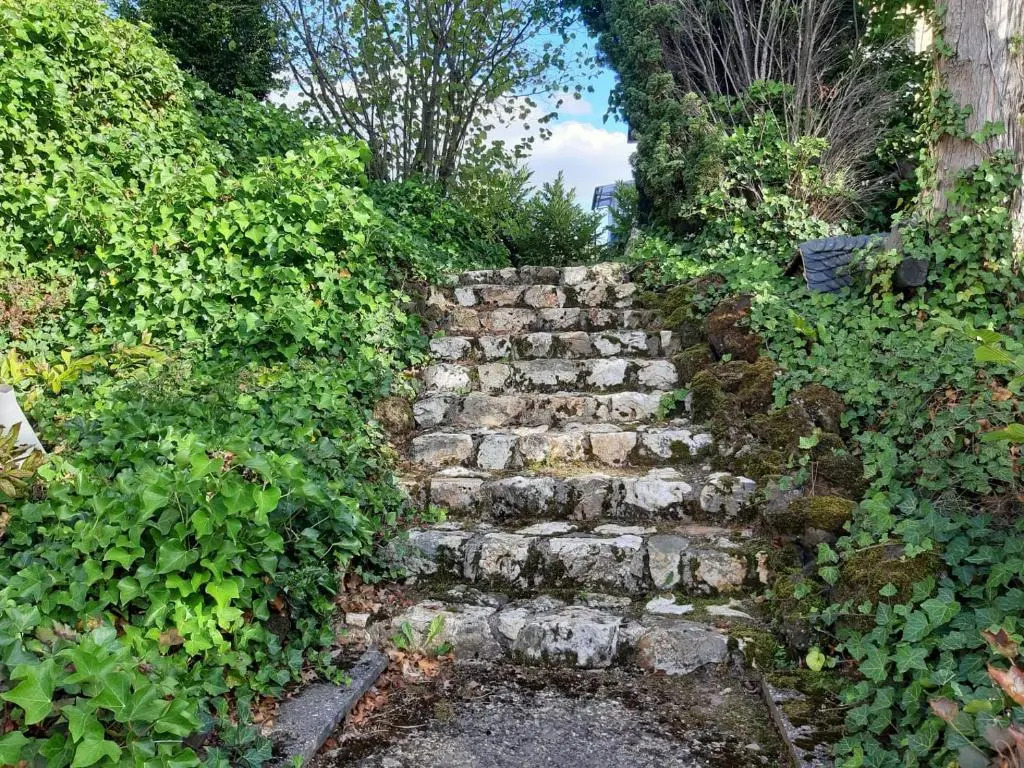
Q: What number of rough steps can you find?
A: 10